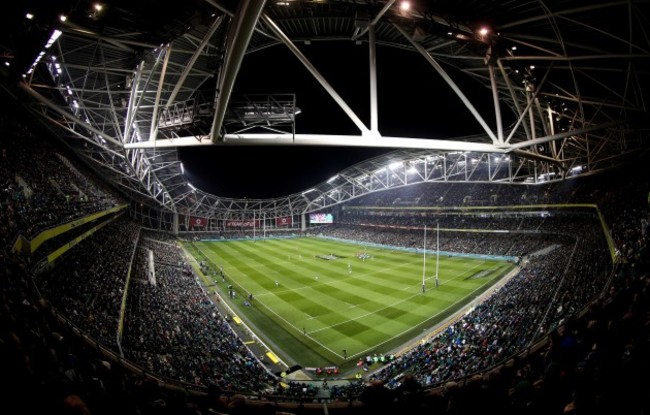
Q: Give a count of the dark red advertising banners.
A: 3